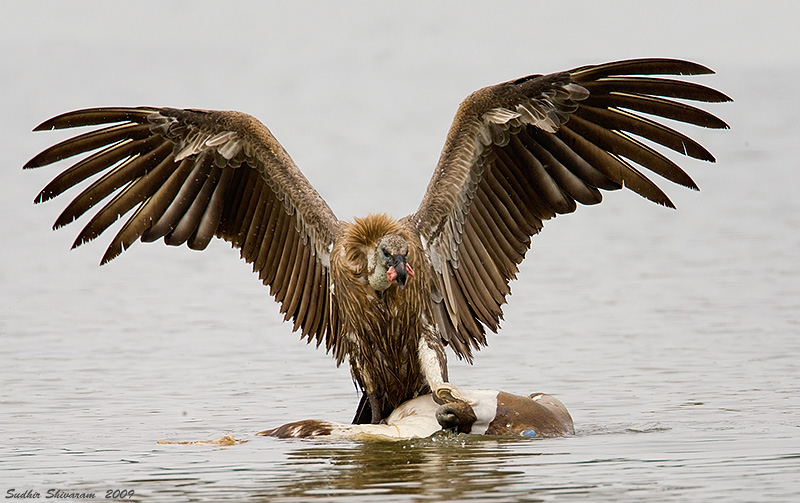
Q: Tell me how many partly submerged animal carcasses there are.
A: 1